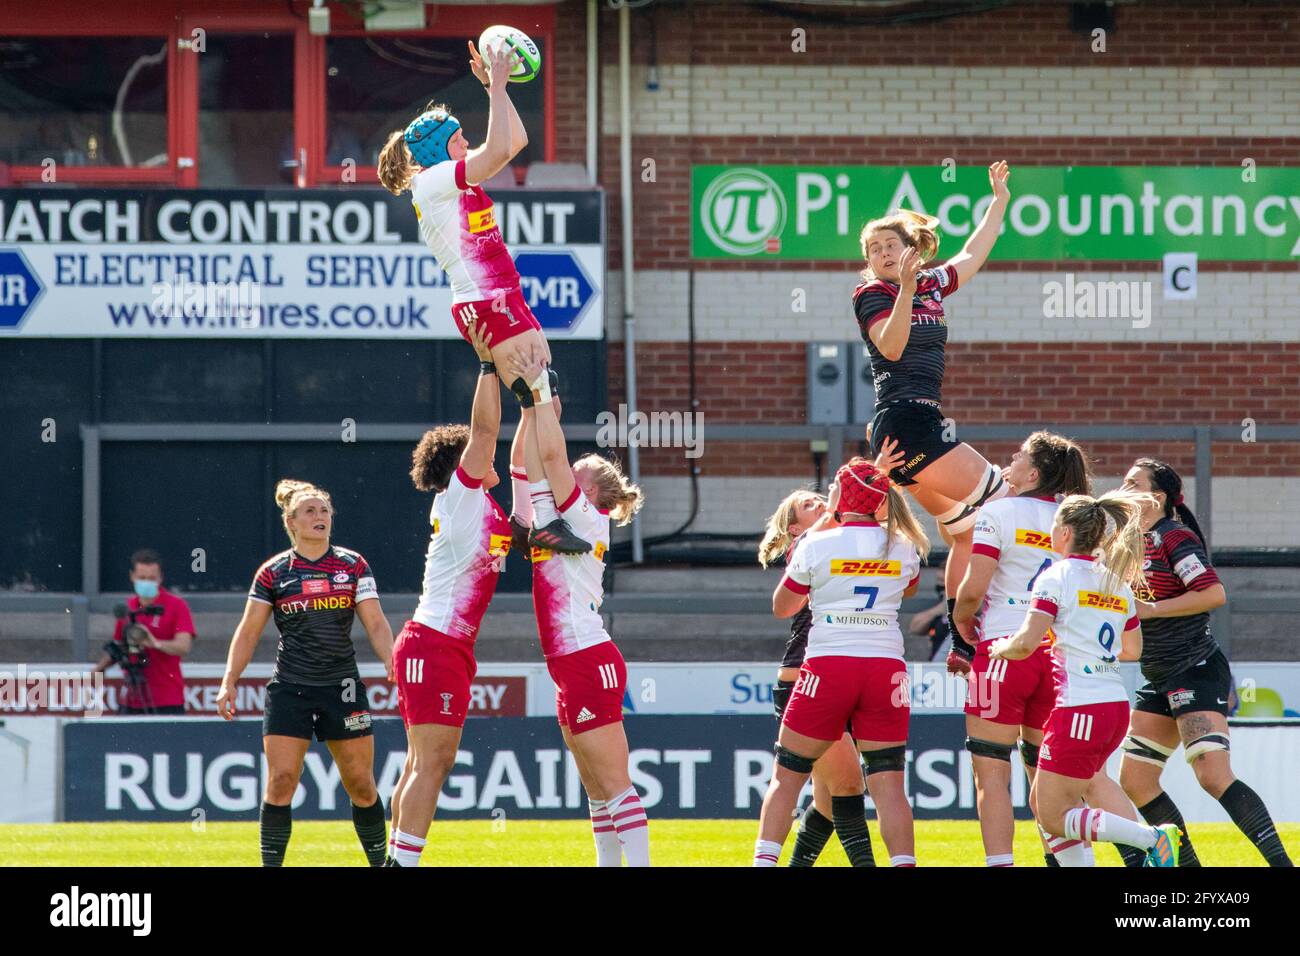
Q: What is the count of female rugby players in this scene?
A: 10